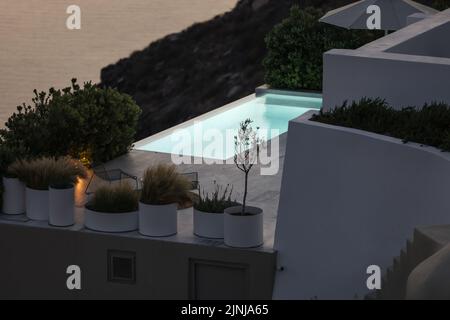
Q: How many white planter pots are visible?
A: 7